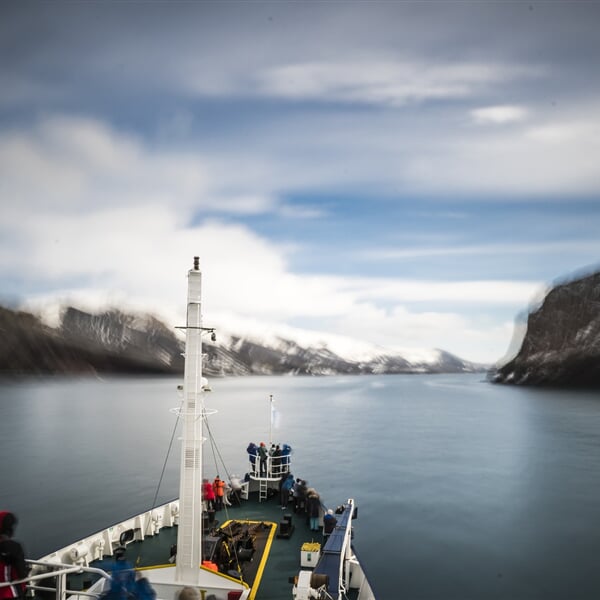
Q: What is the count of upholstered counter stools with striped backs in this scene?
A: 0